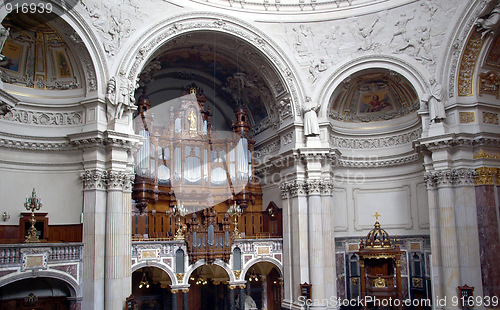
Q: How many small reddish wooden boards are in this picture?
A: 3